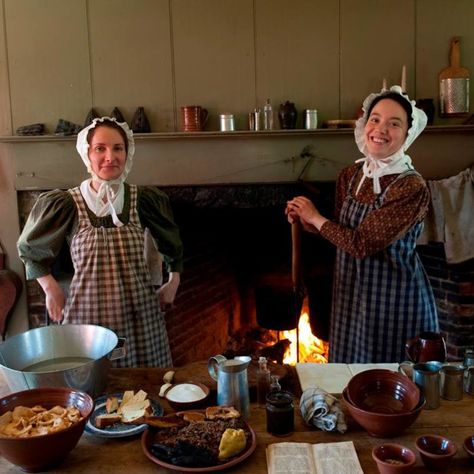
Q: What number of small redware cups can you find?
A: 3